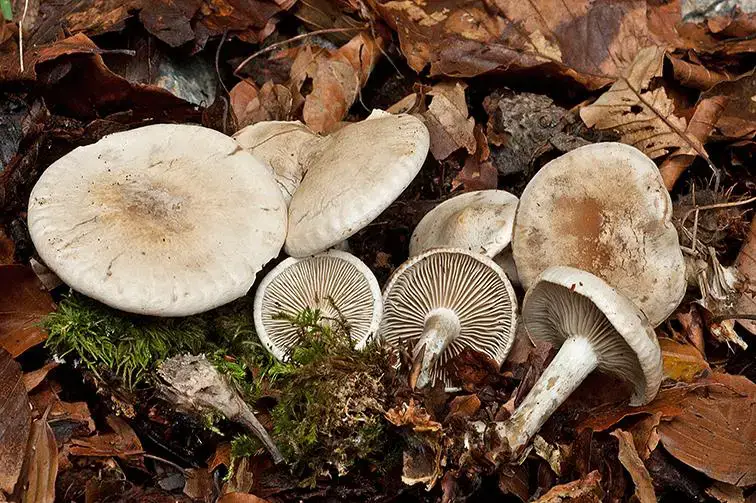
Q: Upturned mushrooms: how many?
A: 3